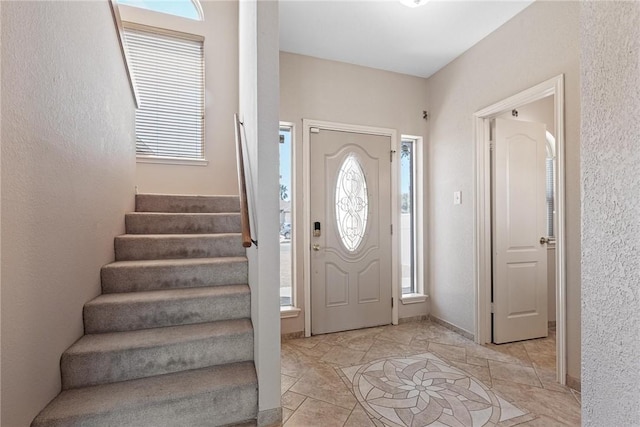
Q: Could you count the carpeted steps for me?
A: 7